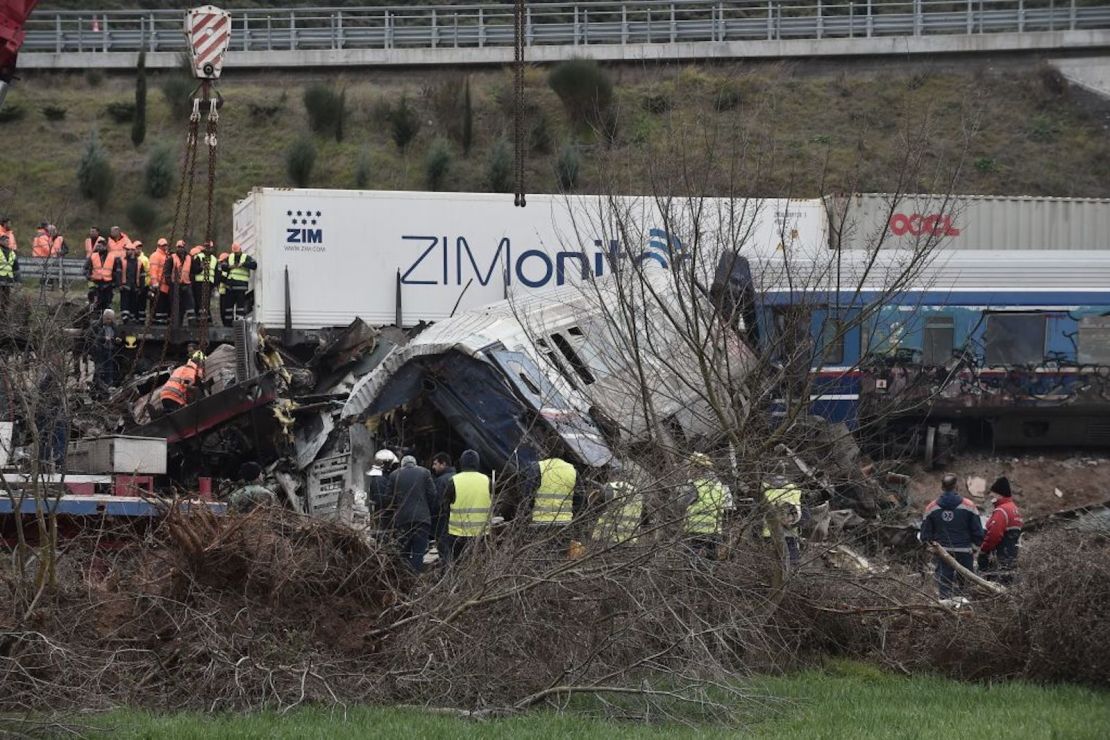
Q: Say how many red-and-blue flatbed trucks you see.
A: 1